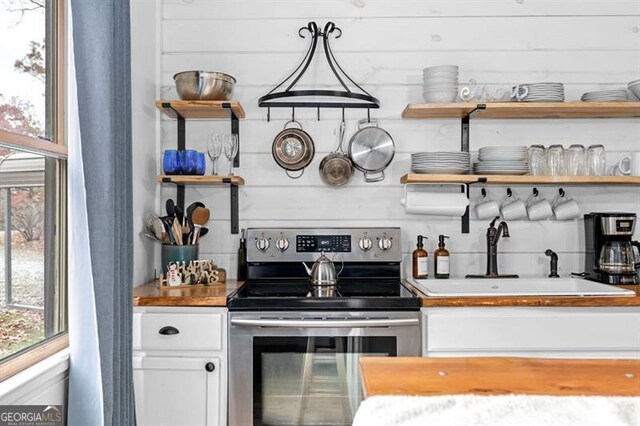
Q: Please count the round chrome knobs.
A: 4